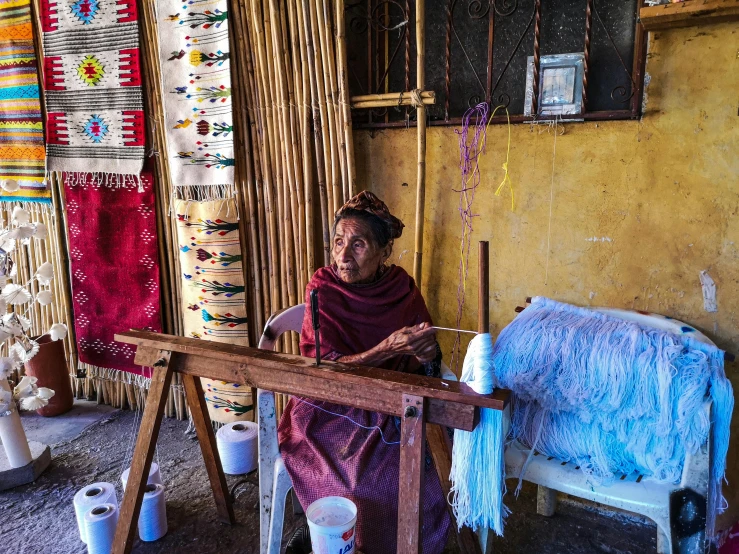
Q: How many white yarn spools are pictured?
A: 5